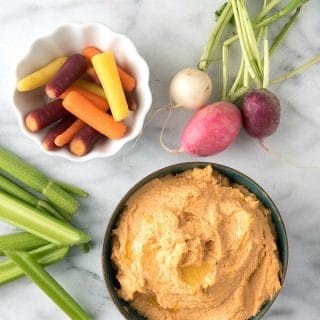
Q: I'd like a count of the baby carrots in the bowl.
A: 12